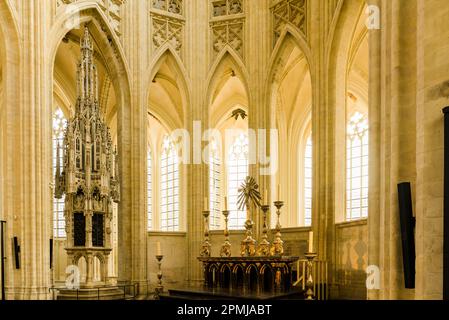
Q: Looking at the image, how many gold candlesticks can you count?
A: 6